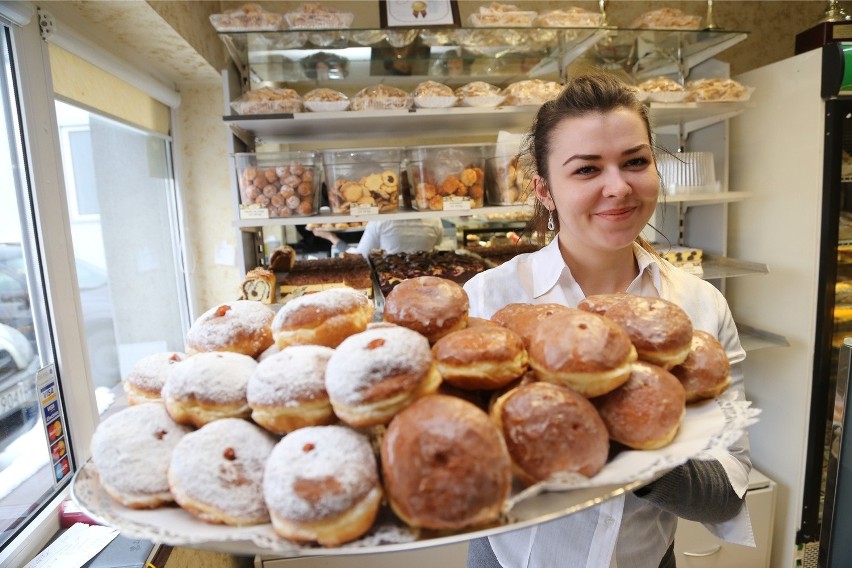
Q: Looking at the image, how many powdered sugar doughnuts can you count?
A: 9